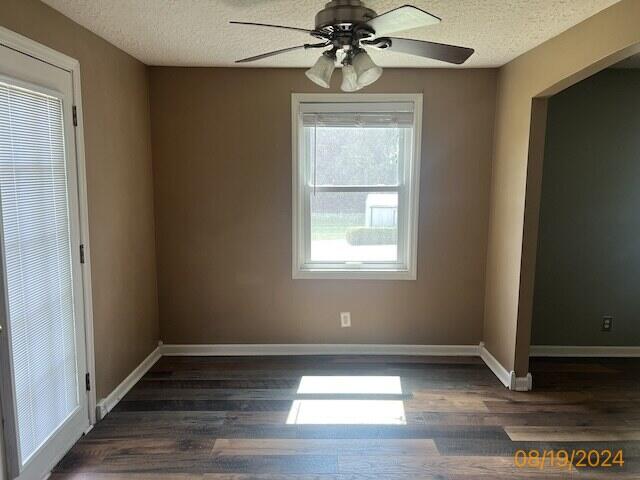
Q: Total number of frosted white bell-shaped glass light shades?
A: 3